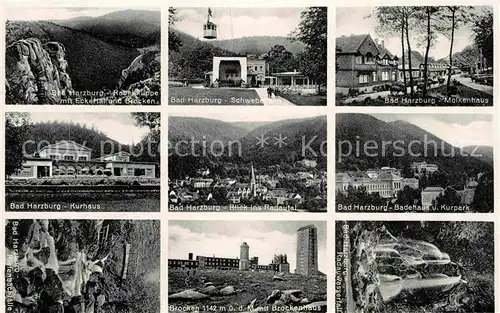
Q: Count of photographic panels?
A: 9